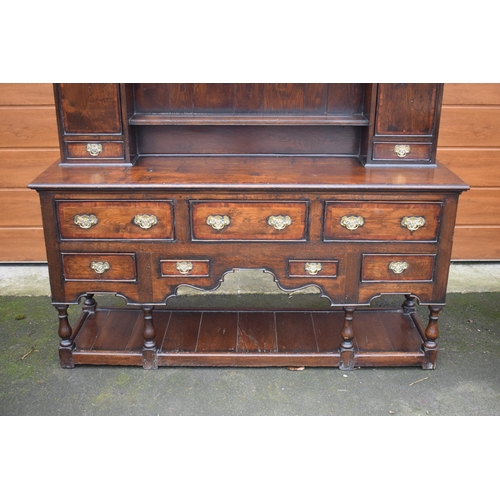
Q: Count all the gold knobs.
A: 12